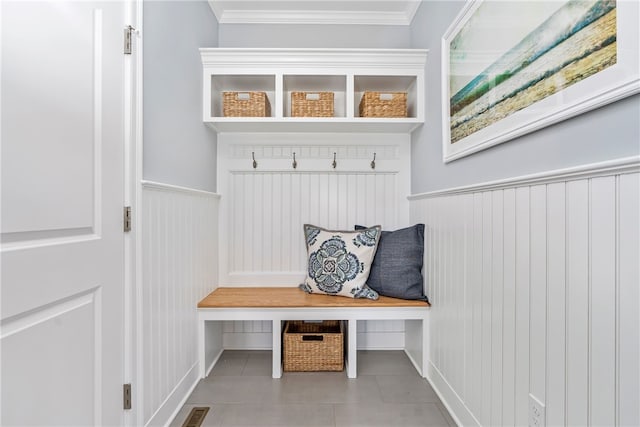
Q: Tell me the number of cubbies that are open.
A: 2